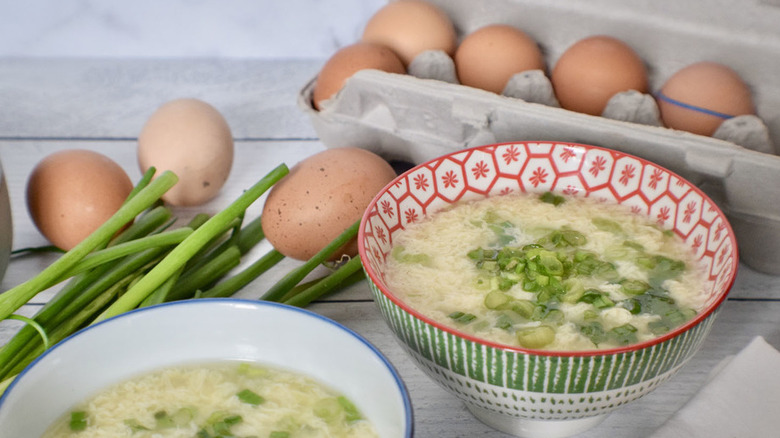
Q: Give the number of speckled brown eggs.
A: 1